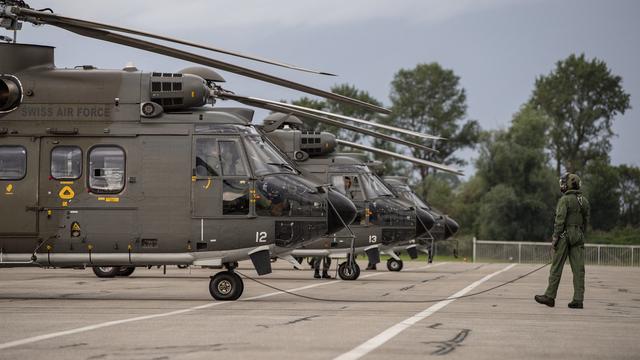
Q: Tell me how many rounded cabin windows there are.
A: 3